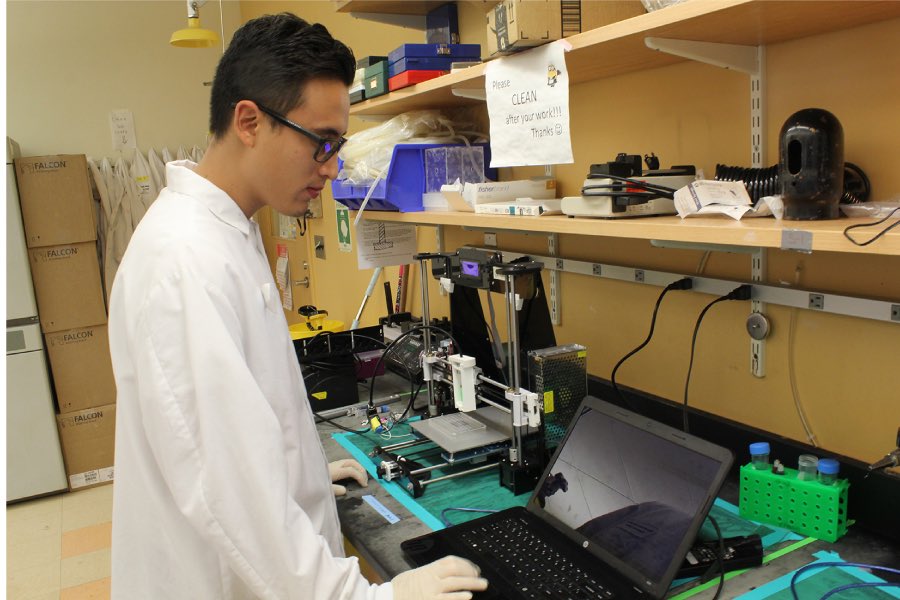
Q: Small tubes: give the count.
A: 3